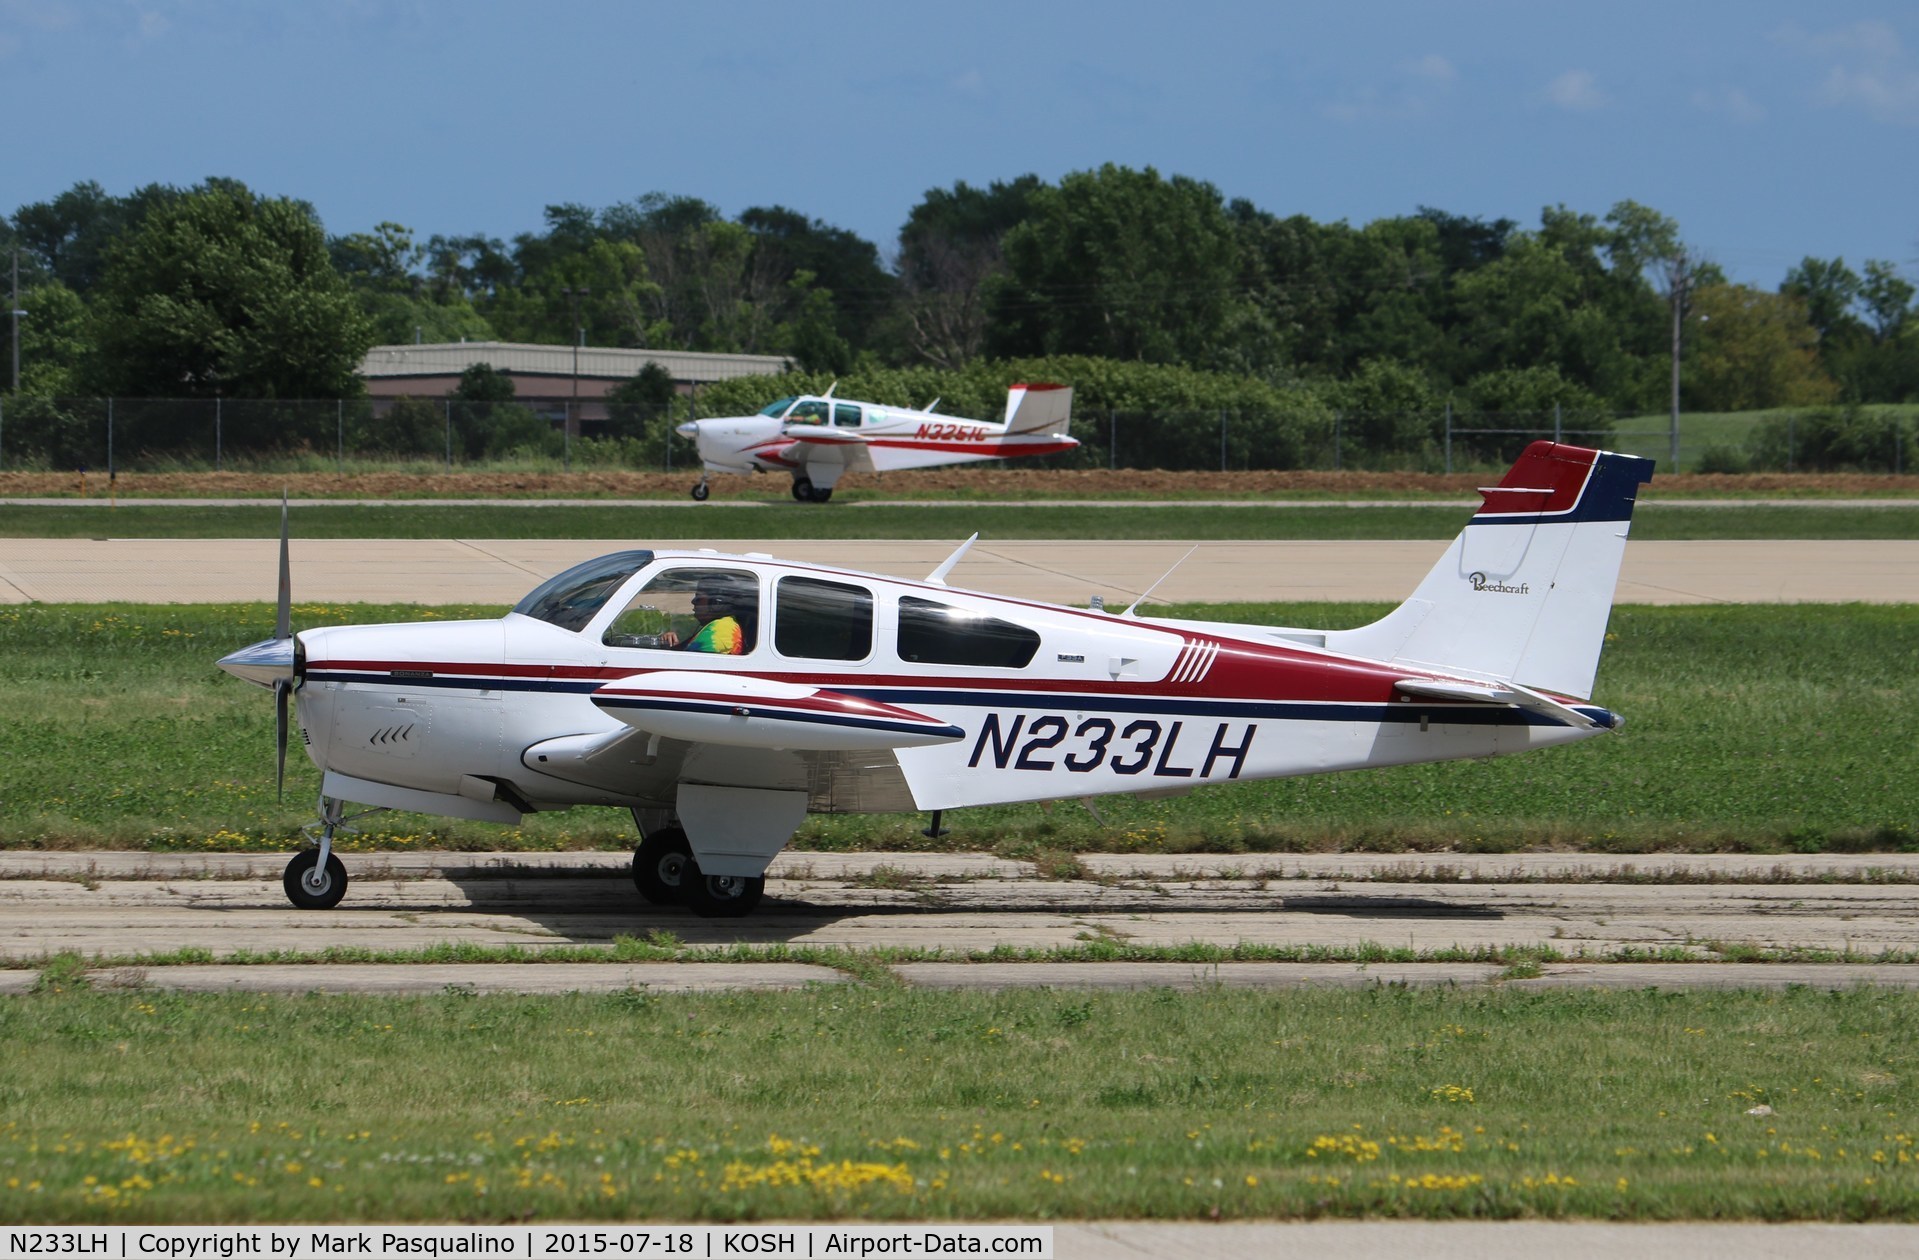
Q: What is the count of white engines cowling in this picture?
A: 2